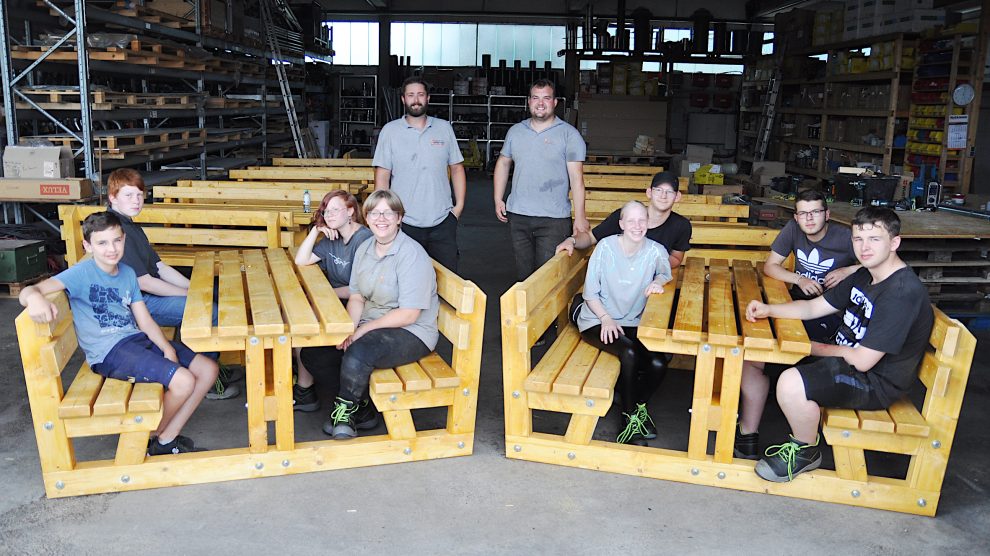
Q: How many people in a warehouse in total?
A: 10